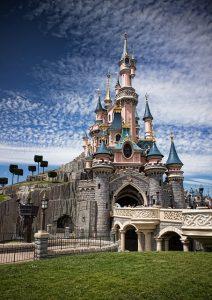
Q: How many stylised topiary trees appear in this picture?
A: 7